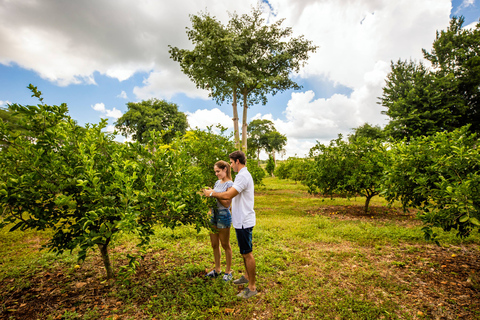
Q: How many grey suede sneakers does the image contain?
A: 2